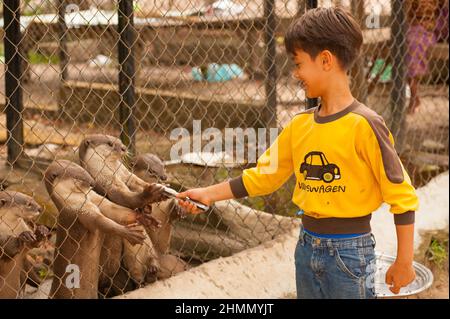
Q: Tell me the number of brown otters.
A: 4